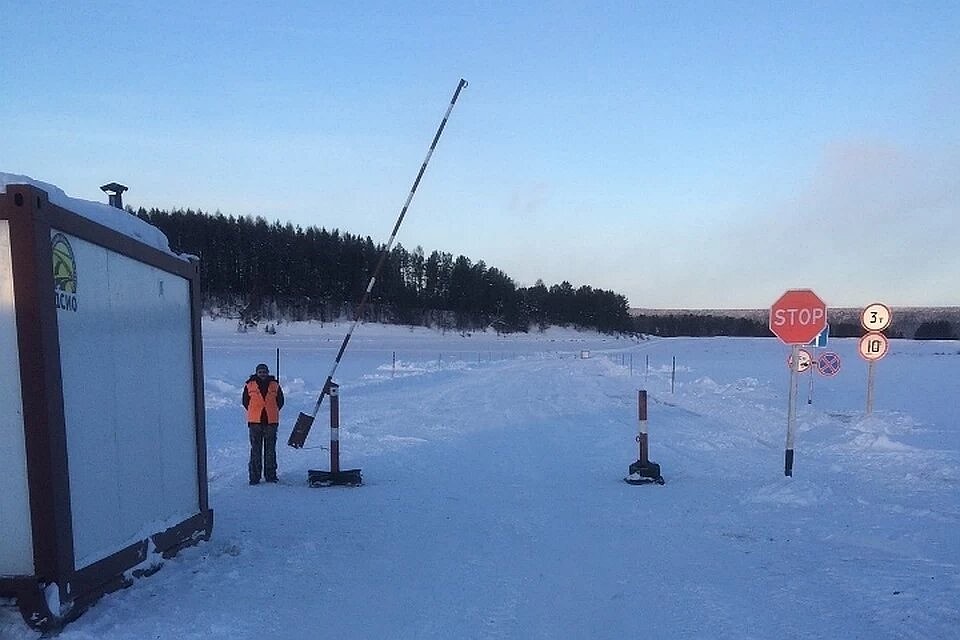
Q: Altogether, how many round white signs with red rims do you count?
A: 3